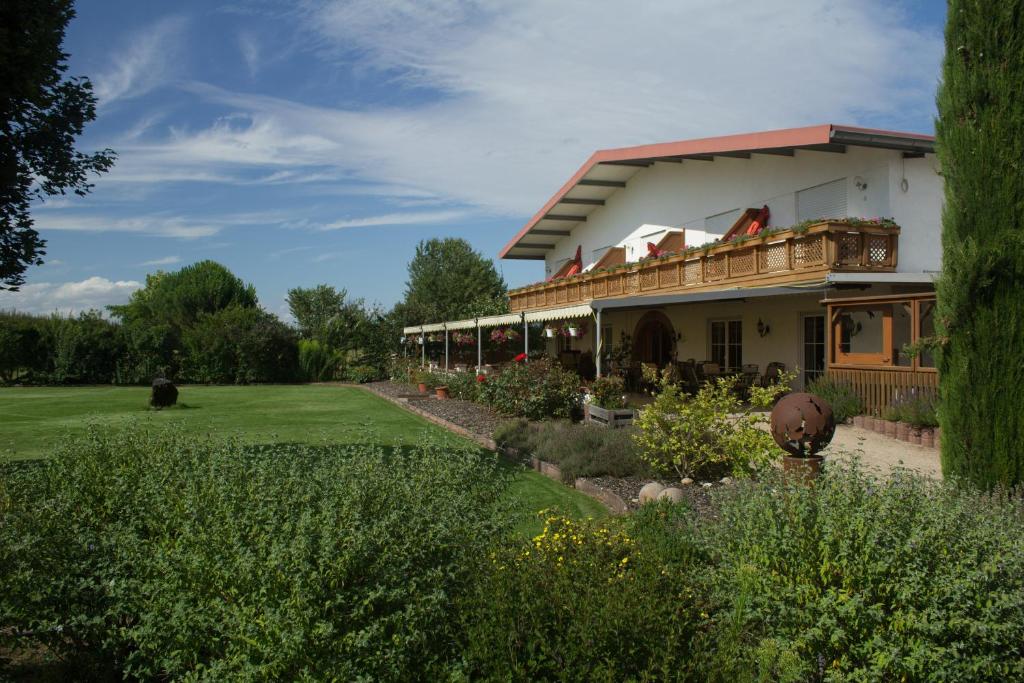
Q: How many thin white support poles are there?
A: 6